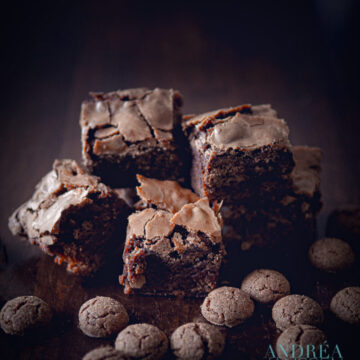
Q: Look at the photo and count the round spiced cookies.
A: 11